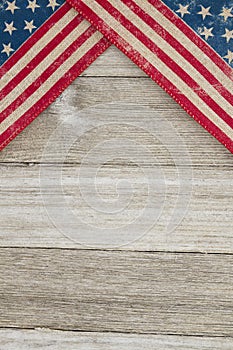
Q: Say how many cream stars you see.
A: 12